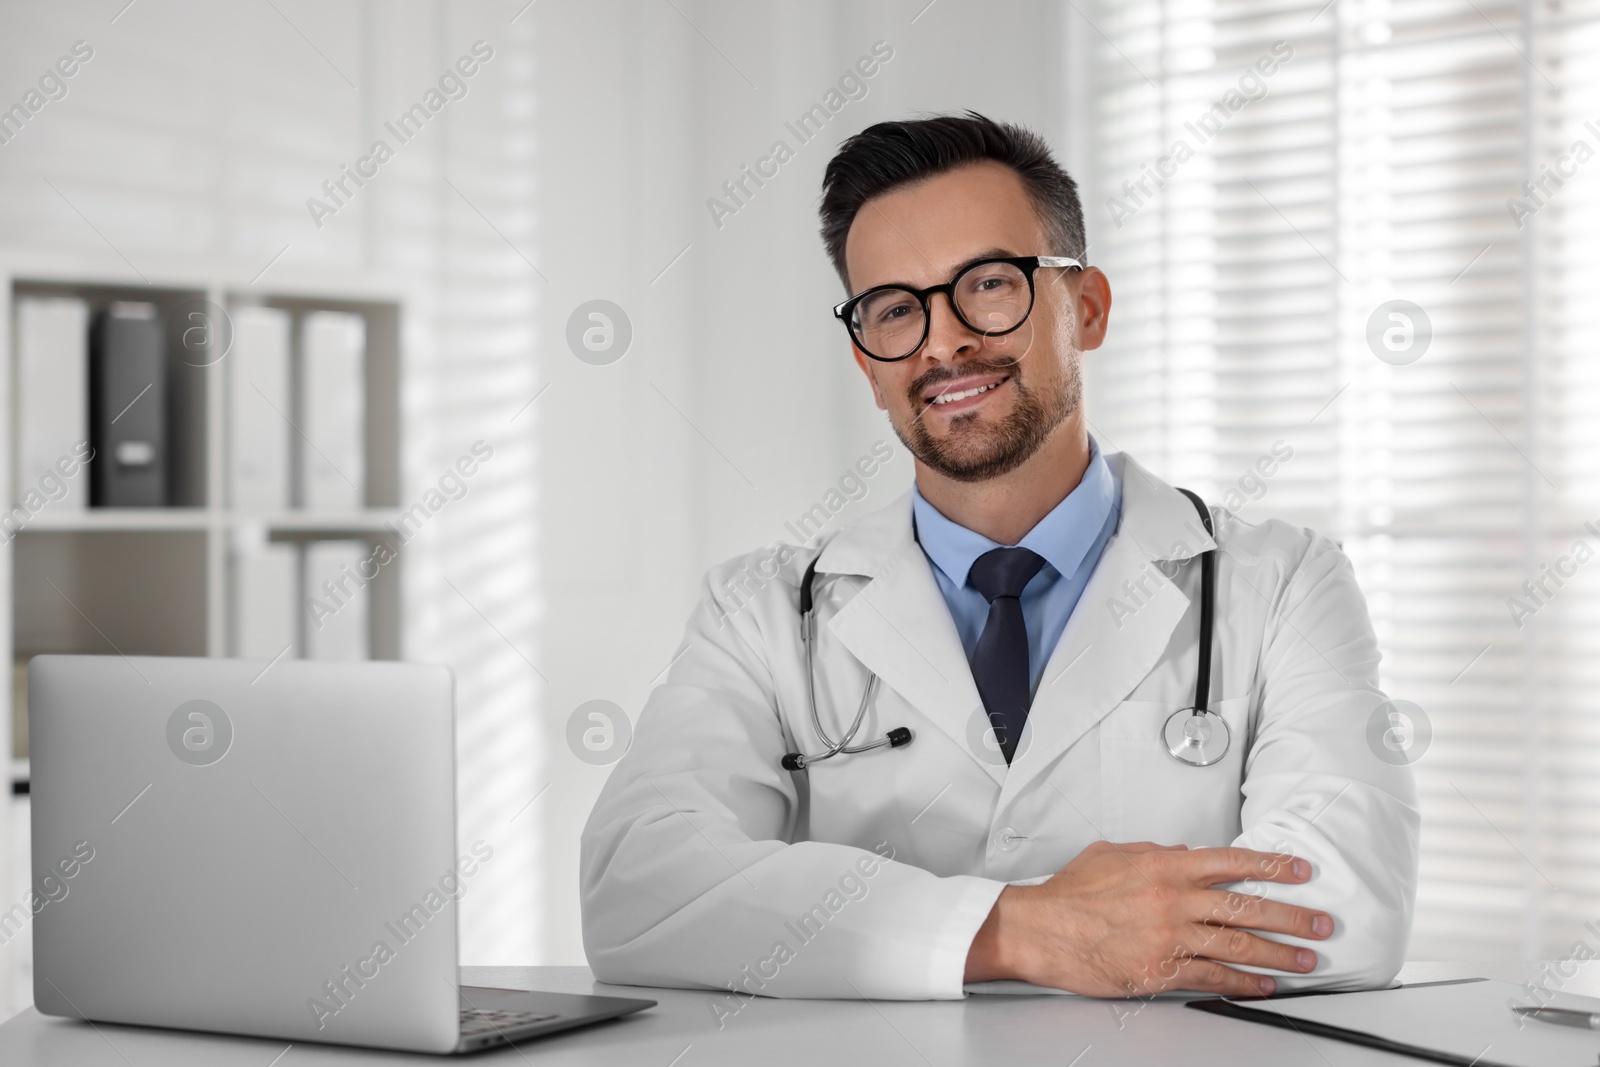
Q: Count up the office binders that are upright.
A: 6